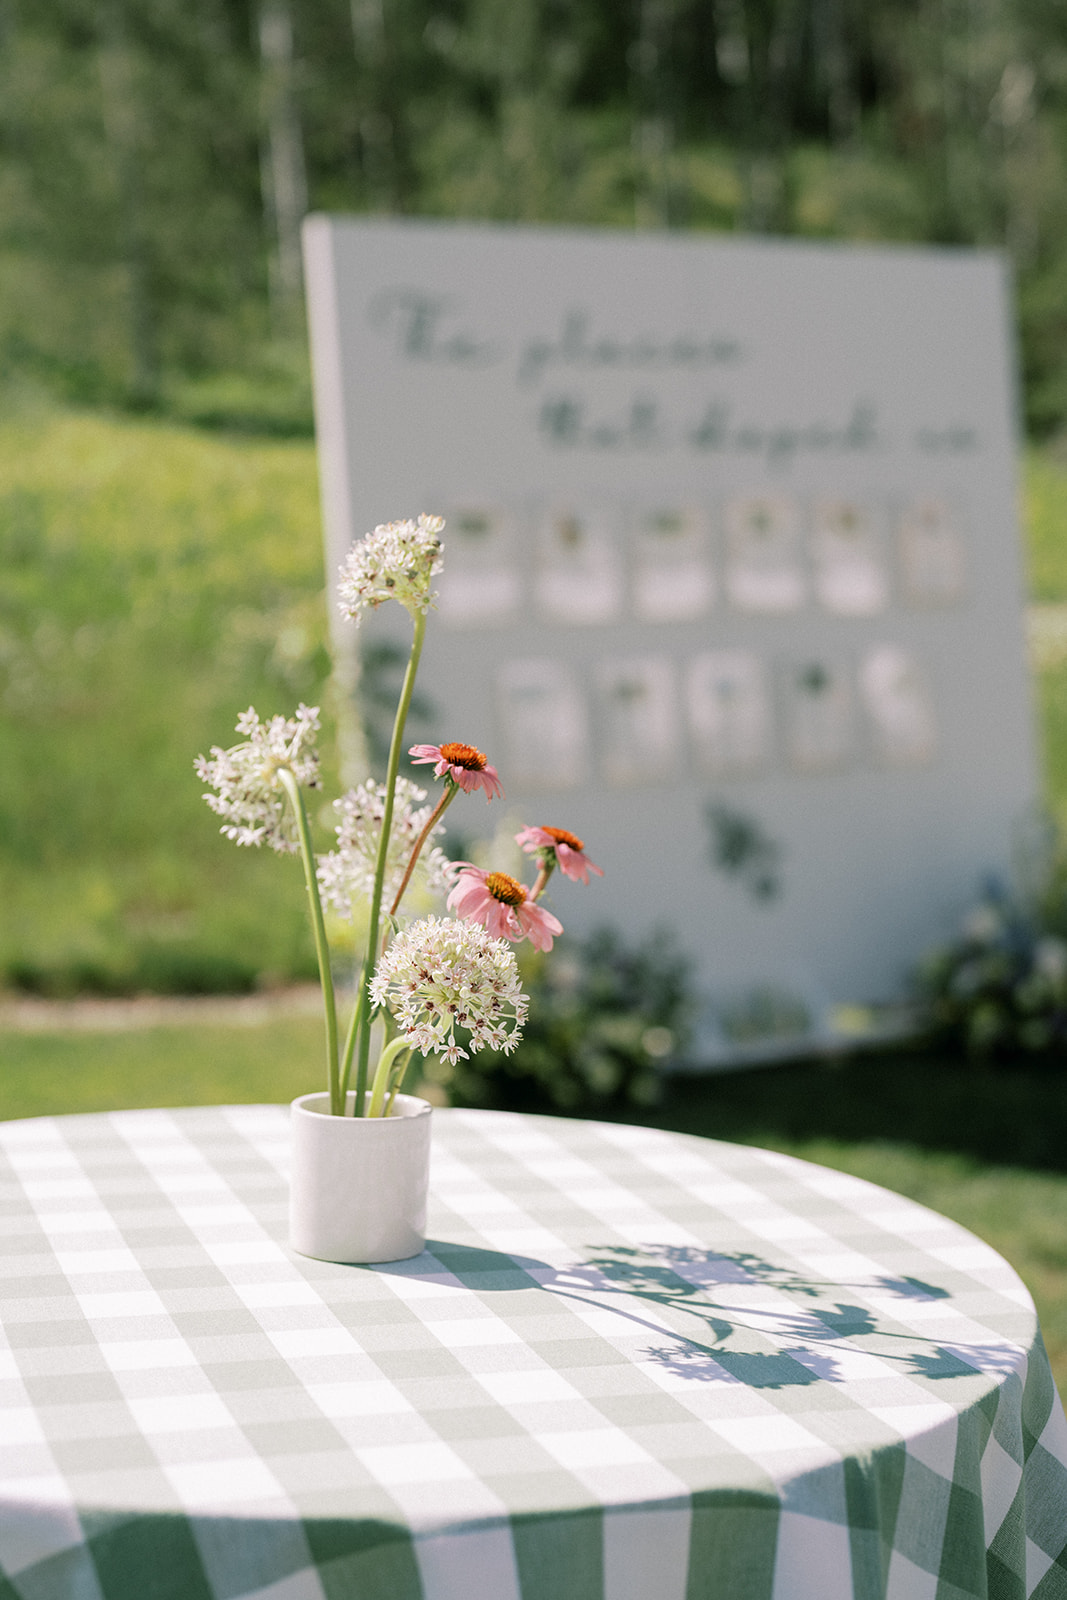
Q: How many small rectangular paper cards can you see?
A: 11